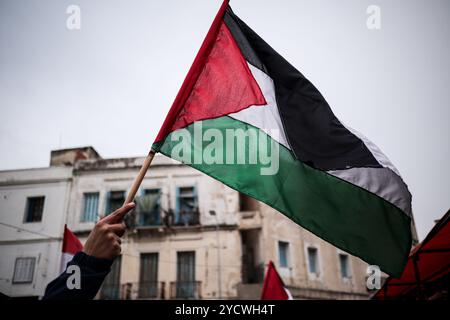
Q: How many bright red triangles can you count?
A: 3